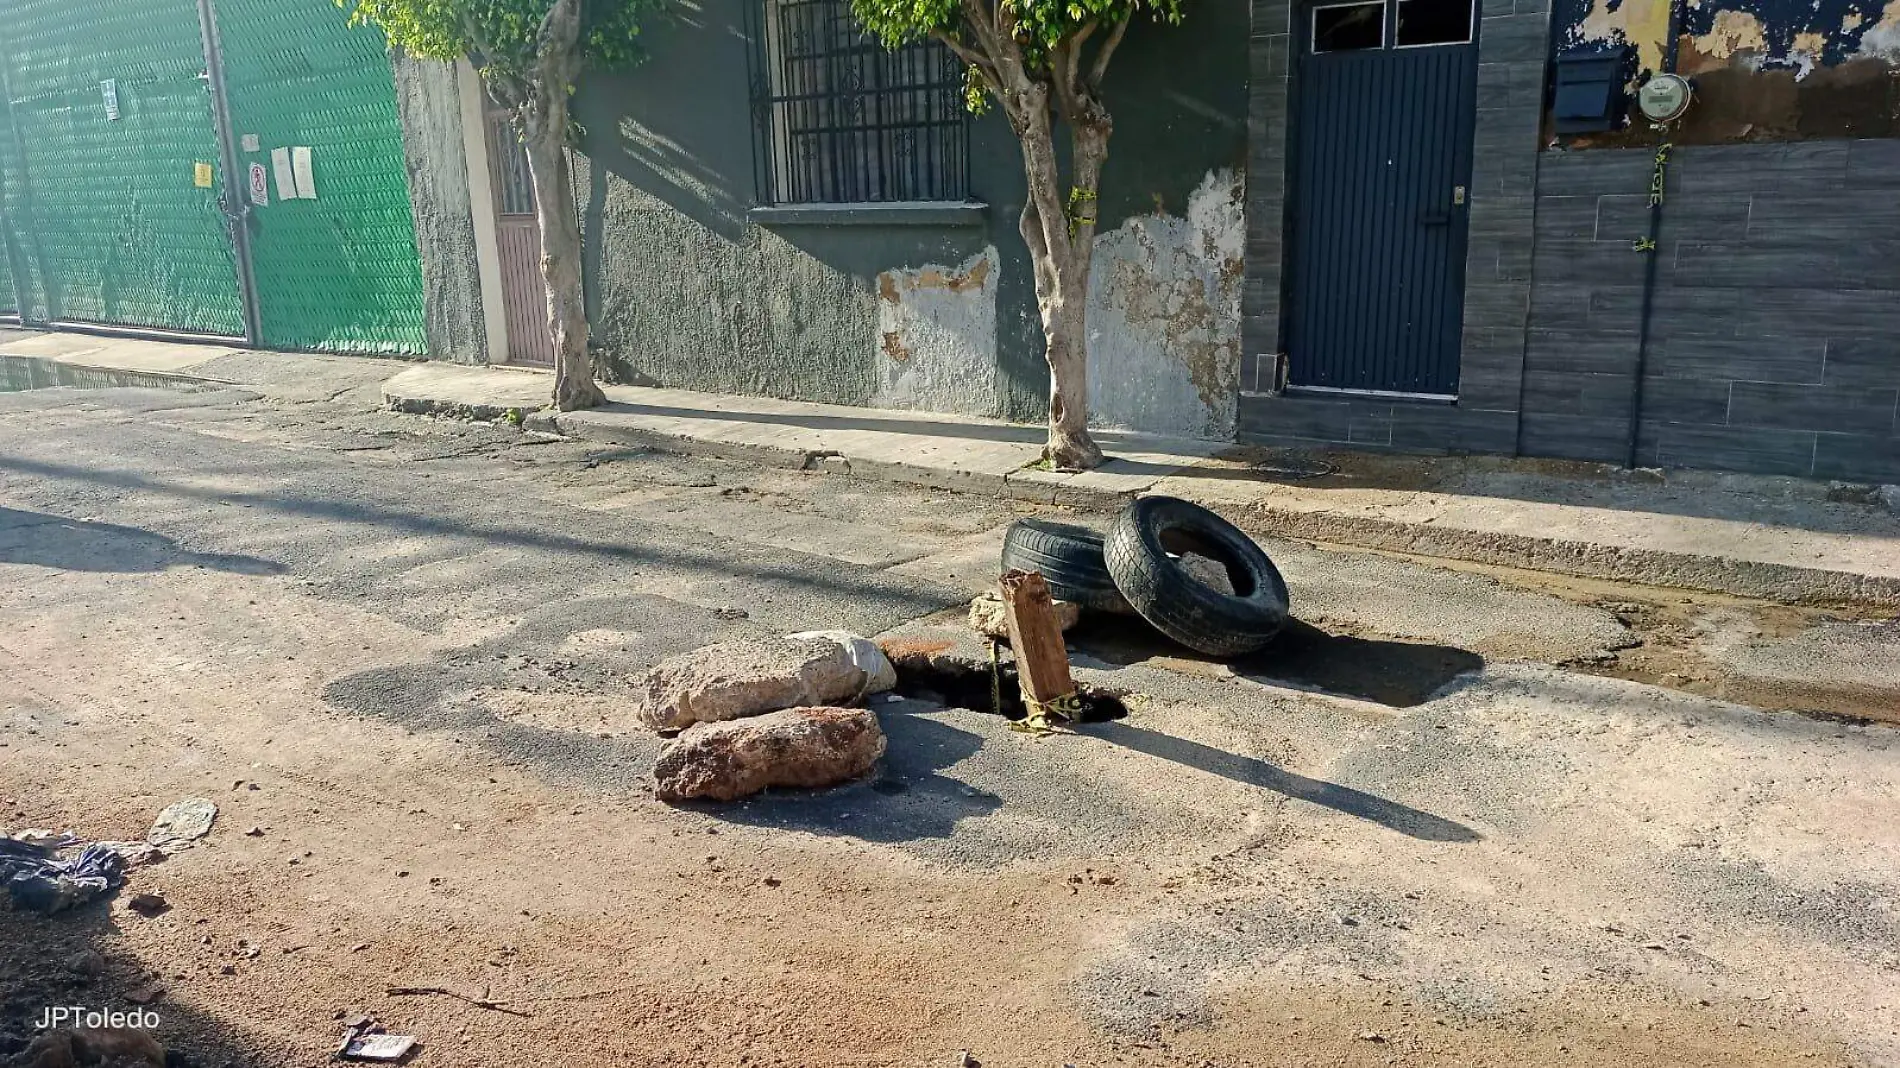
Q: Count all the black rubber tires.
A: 2